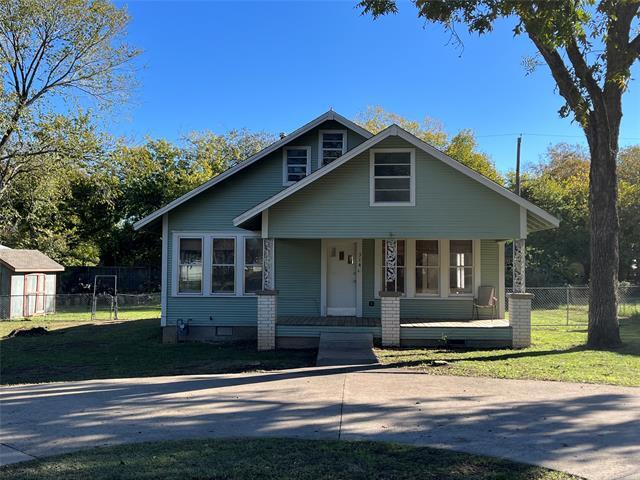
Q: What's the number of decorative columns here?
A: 3